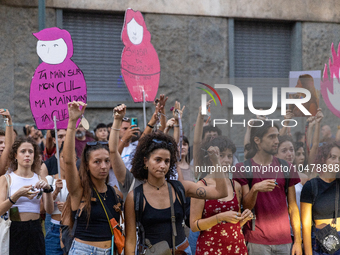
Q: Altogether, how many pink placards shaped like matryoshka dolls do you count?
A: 2